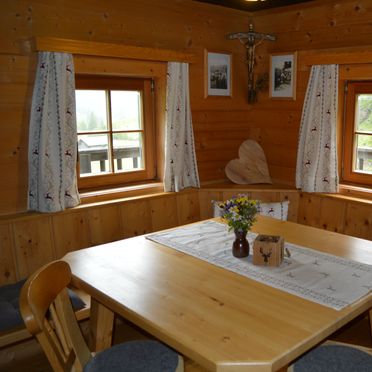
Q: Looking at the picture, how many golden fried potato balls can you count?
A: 0